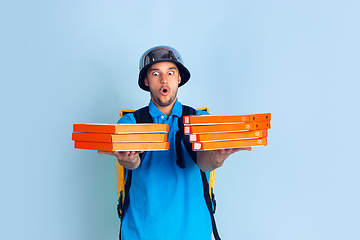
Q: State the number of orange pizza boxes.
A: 7